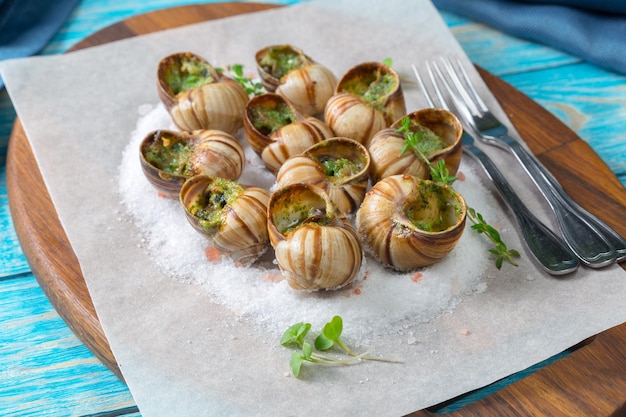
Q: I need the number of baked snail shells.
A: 10